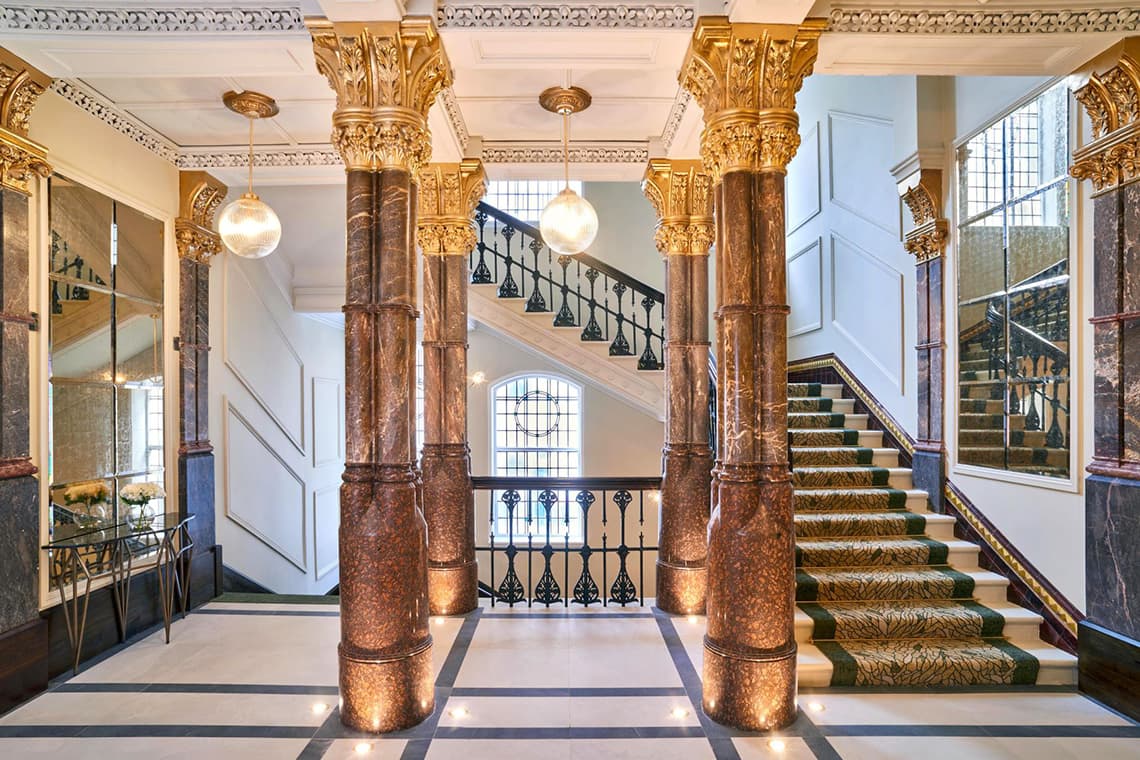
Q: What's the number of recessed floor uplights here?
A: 8